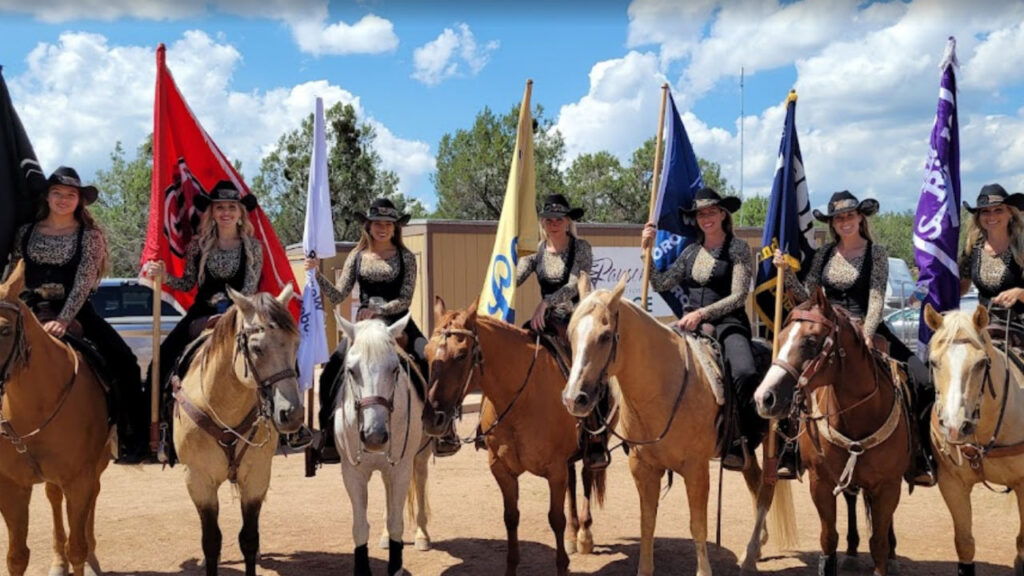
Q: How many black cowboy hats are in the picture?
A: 7